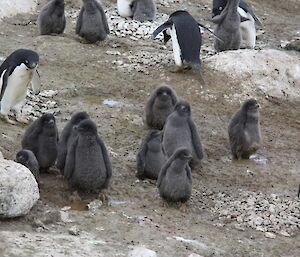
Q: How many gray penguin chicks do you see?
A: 13